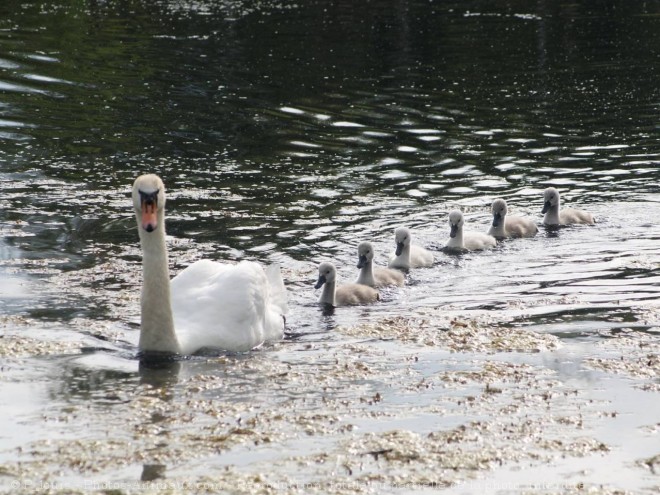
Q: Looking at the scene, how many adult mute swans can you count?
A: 1